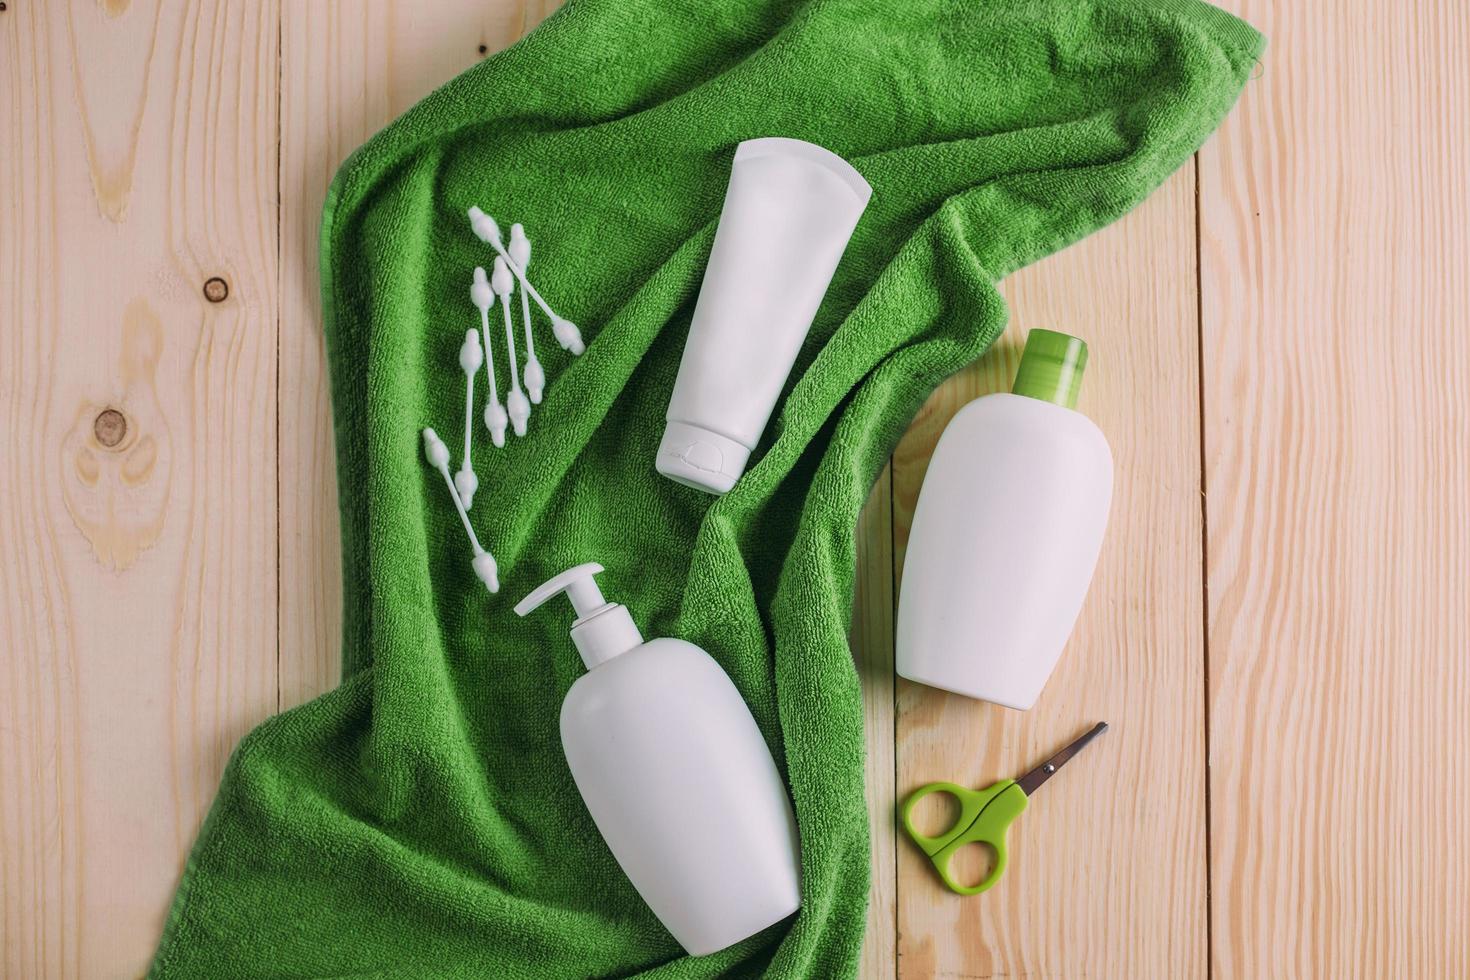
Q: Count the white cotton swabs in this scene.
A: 6